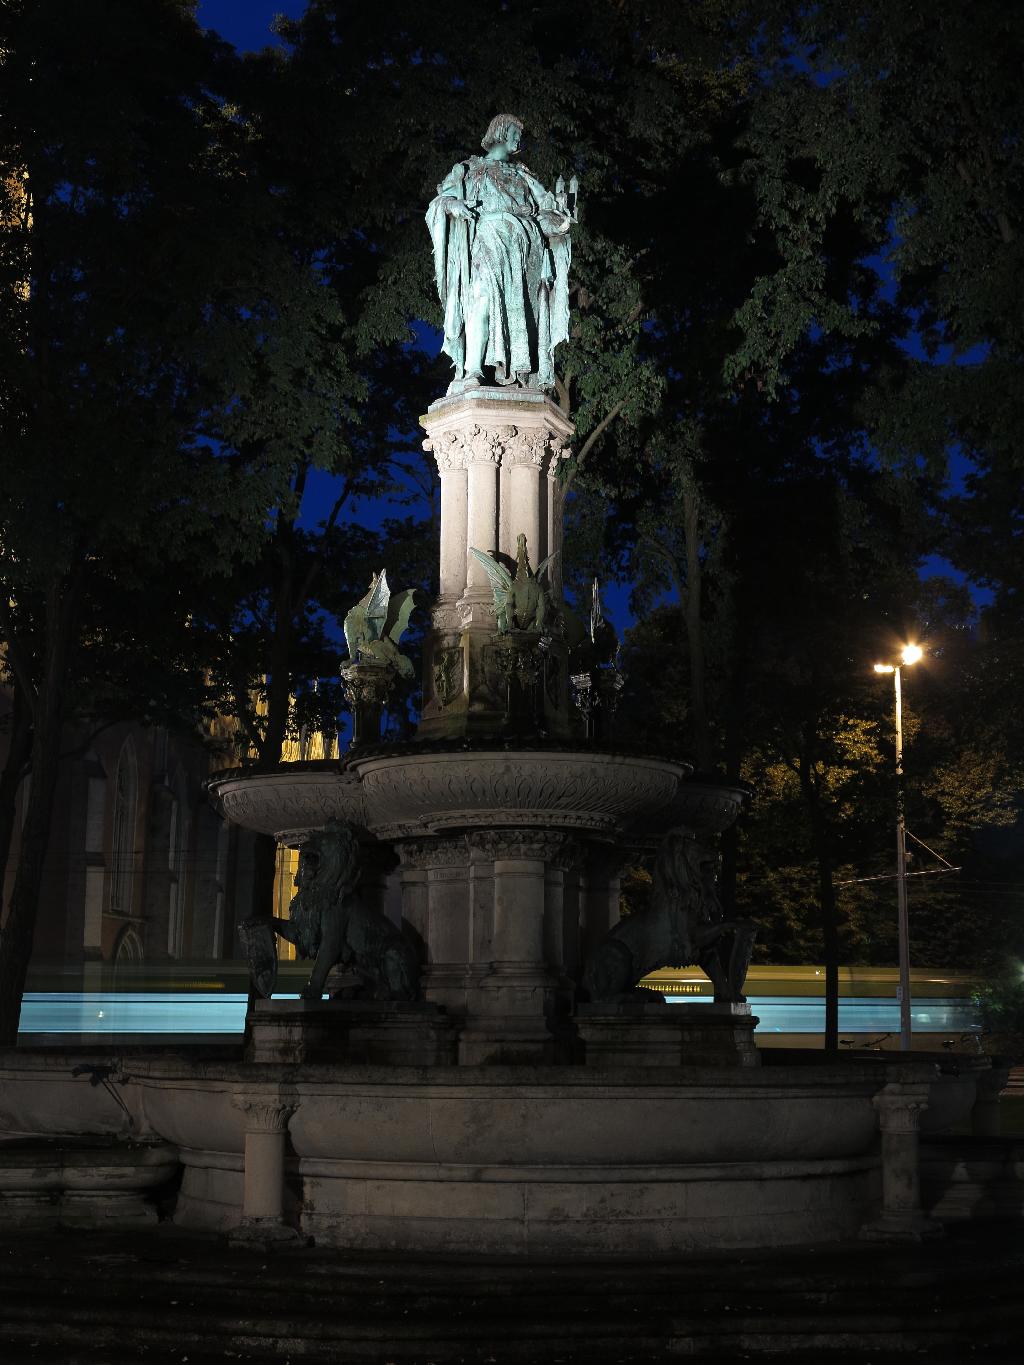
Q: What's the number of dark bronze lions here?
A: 2